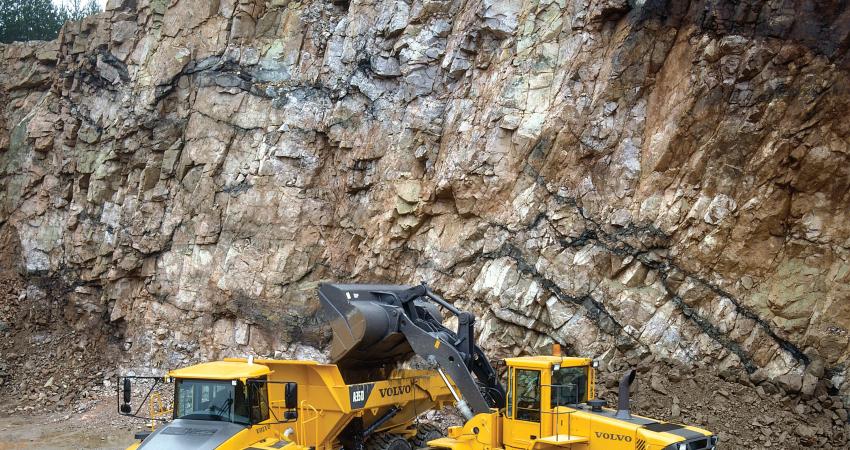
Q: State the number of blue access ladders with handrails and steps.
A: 0